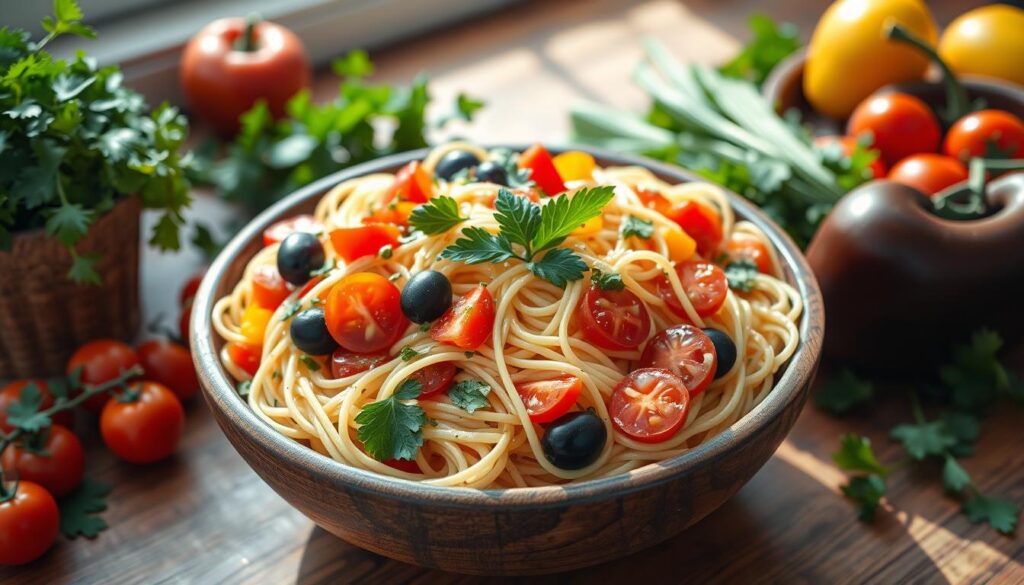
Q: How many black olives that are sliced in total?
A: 0